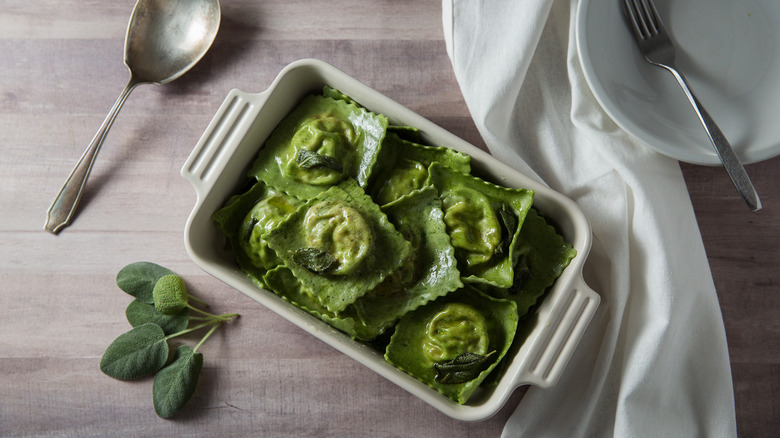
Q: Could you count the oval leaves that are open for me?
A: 4